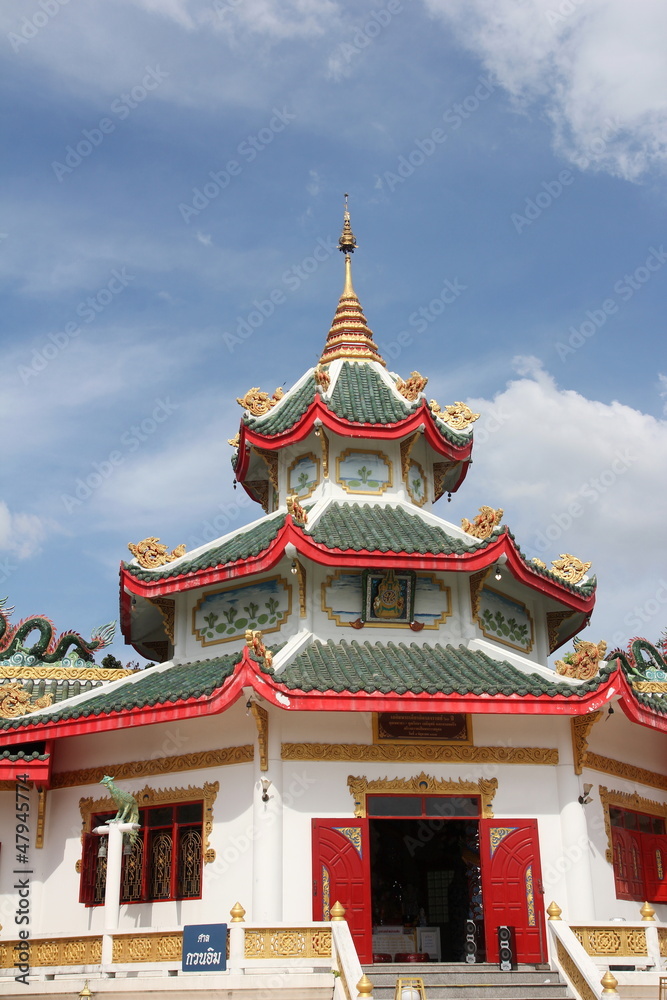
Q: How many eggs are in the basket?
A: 0